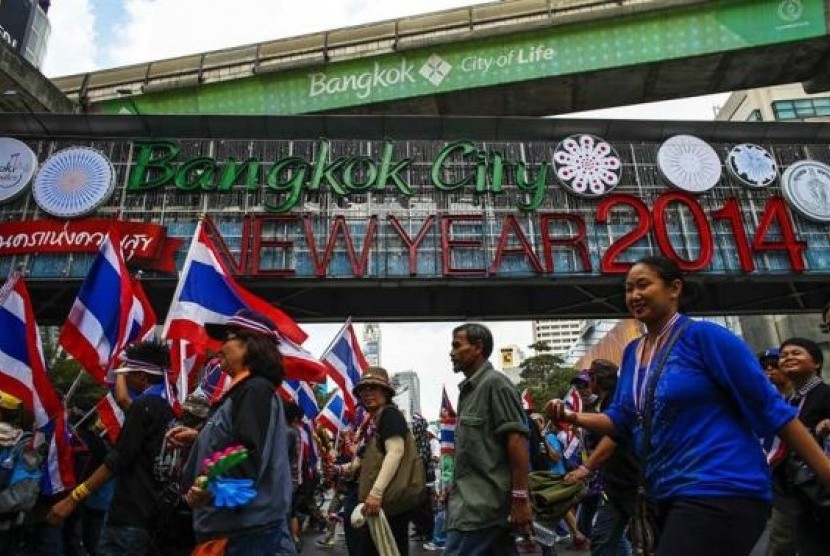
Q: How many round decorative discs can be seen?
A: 6